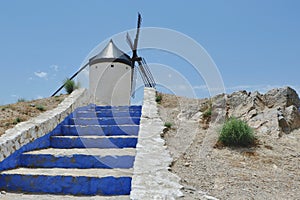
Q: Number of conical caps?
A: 1